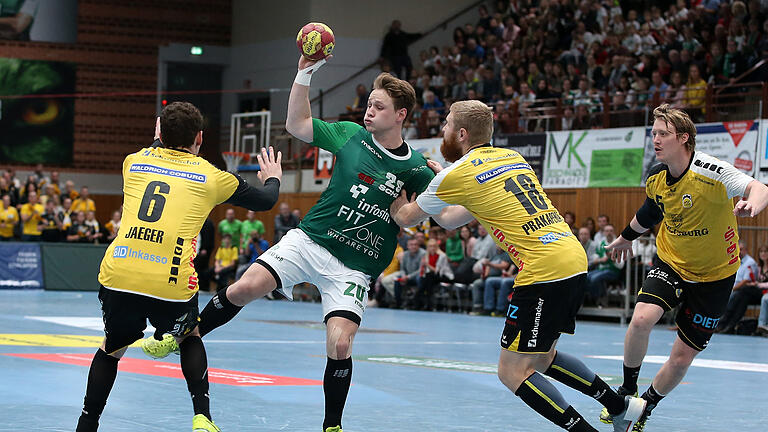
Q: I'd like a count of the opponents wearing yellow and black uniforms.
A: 3